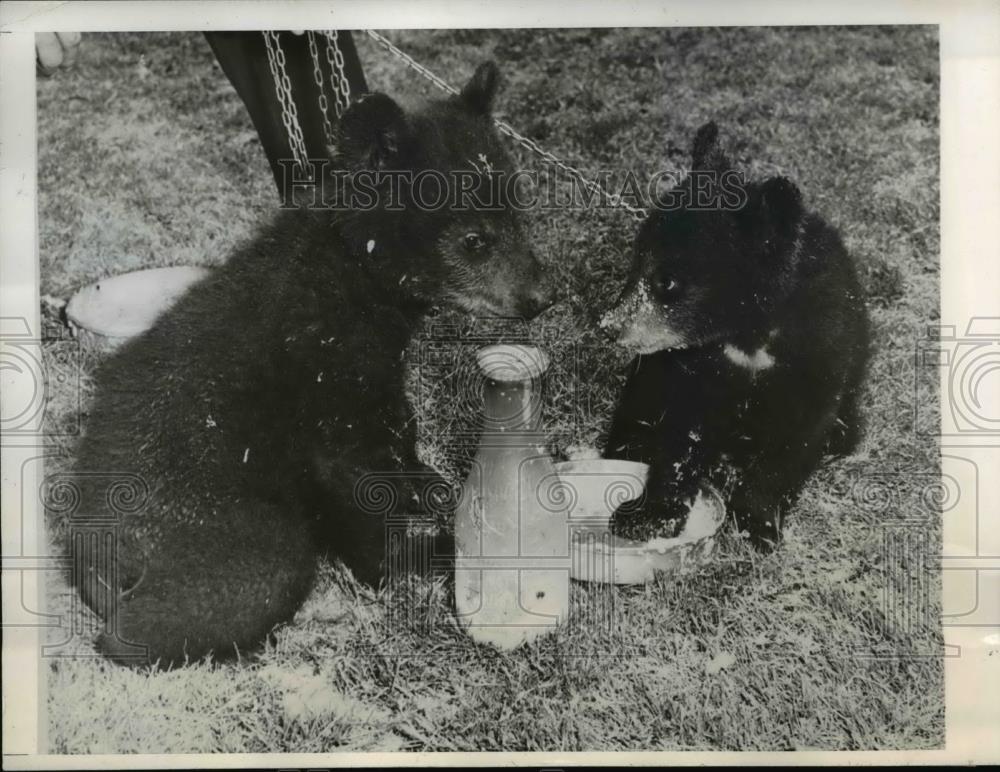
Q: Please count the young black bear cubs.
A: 2